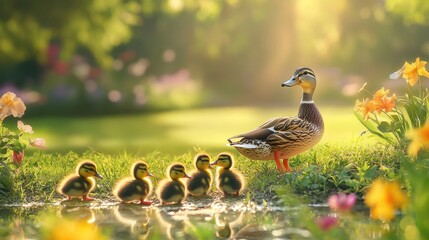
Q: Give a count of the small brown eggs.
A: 0